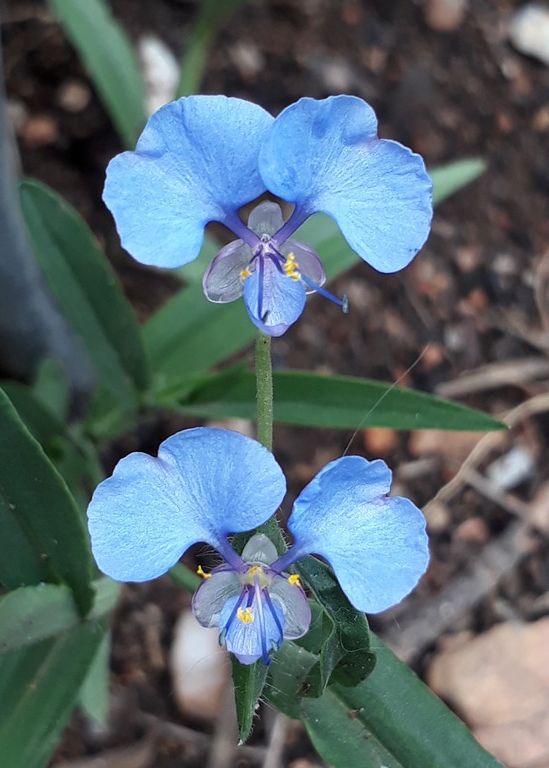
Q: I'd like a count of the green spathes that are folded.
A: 1